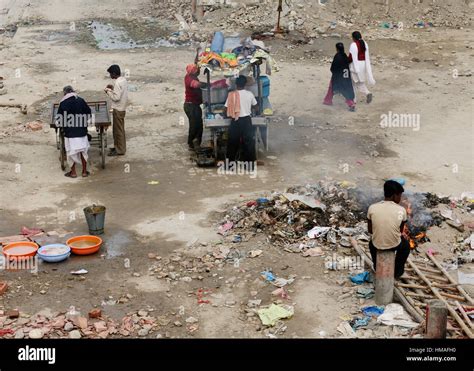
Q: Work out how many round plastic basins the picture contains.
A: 3